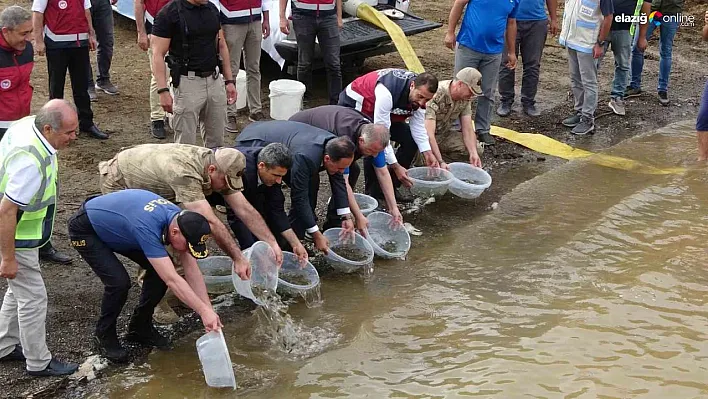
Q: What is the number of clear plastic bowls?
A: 9